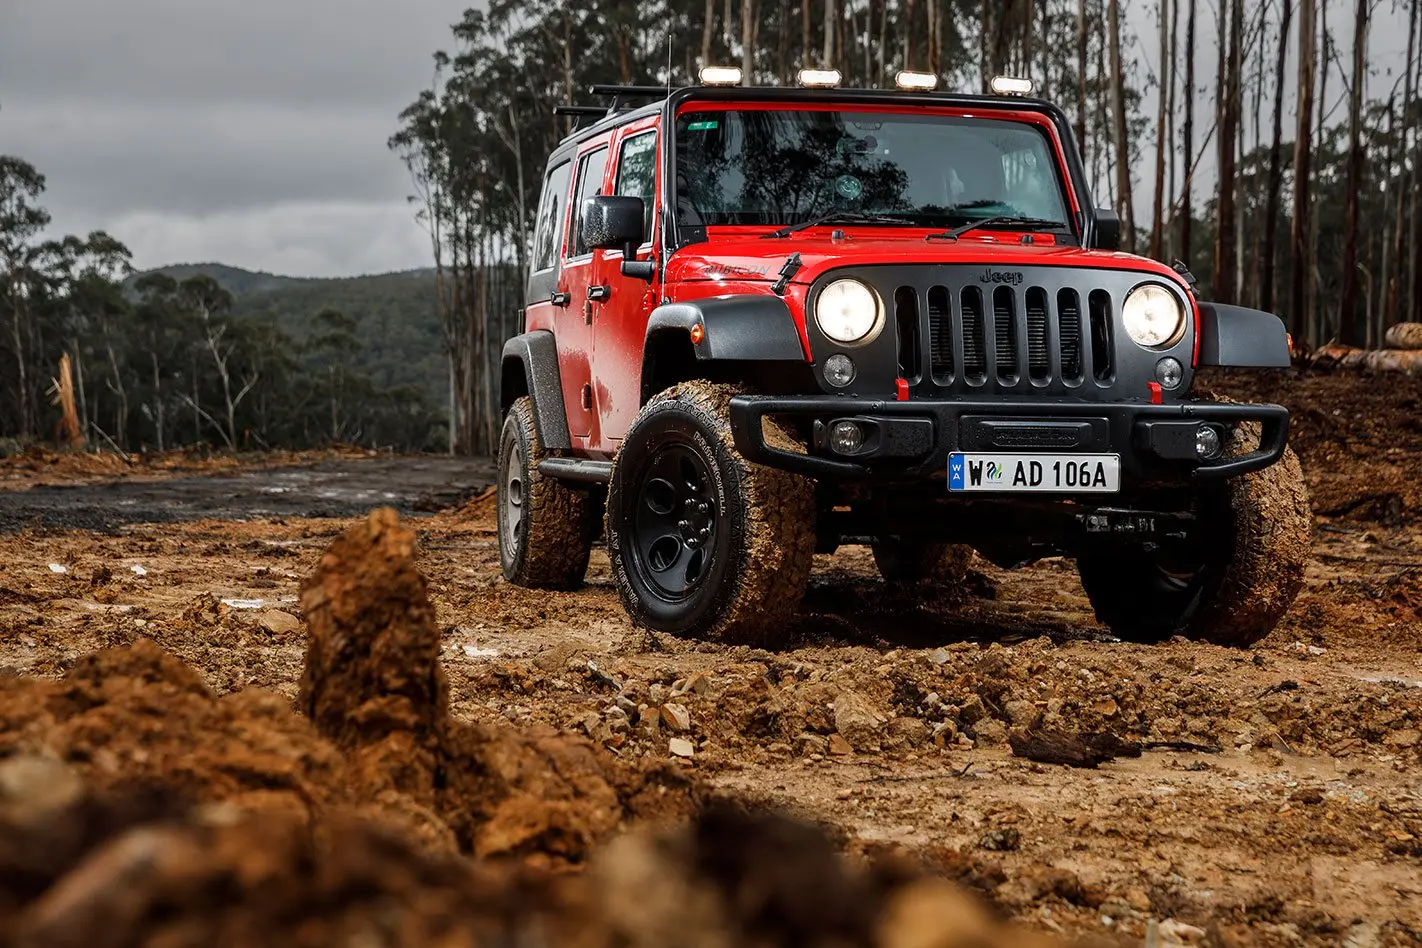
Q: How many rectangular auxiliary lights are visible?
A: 4